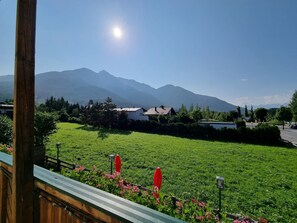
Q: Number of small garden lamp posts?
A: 3